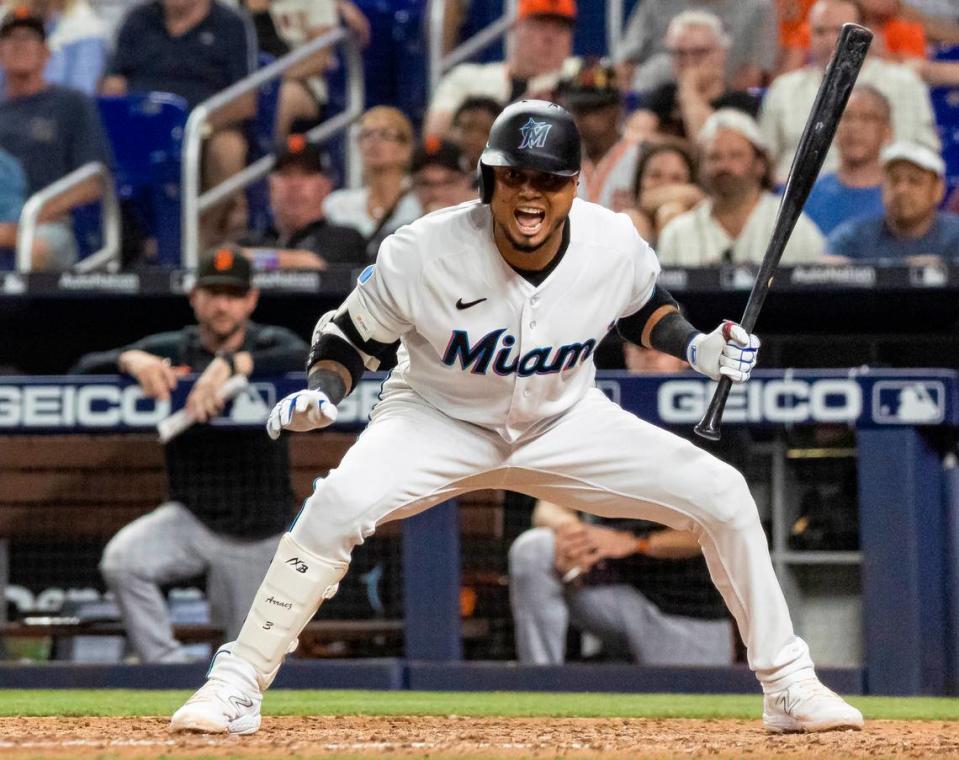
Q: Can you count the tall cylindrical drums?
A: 0